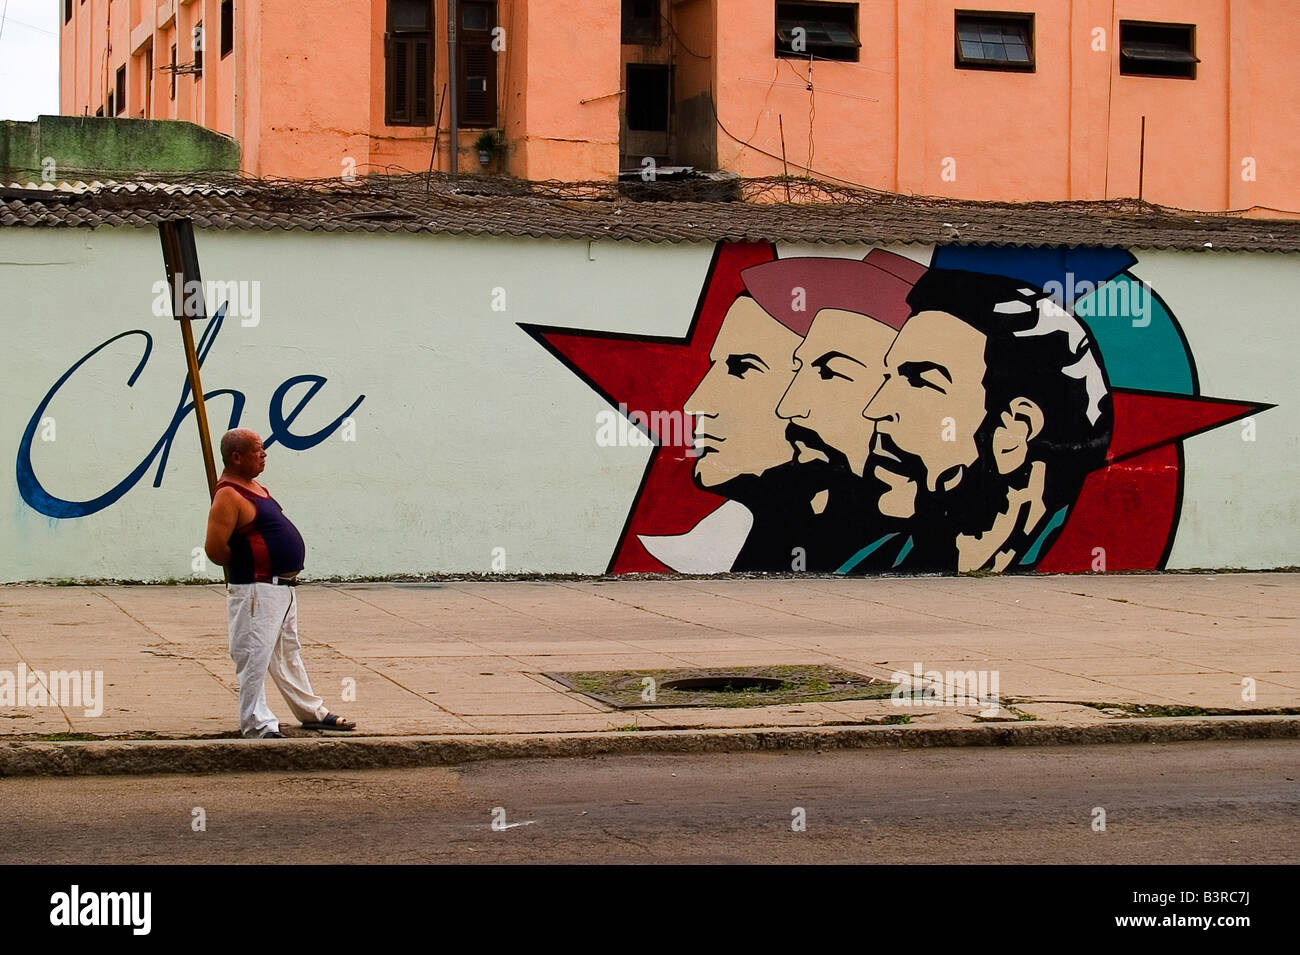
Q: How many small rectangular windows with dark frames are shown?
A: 3